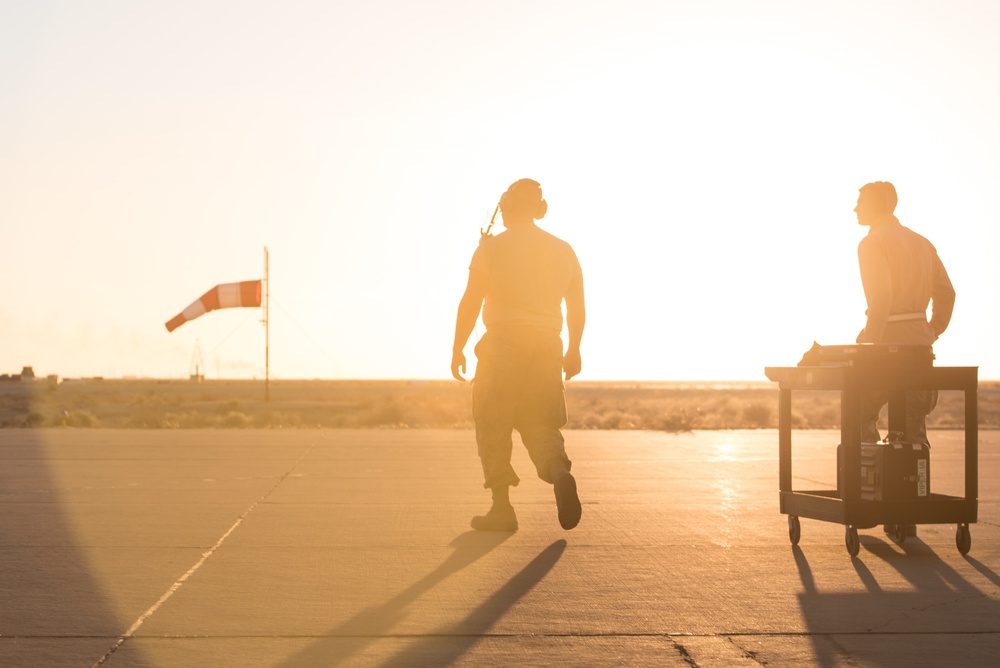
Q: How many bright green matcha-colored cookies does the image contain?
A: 0